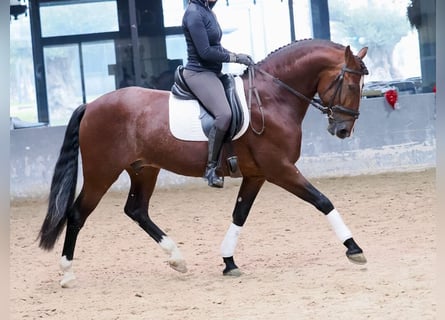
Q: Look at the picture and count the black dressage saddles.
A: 1